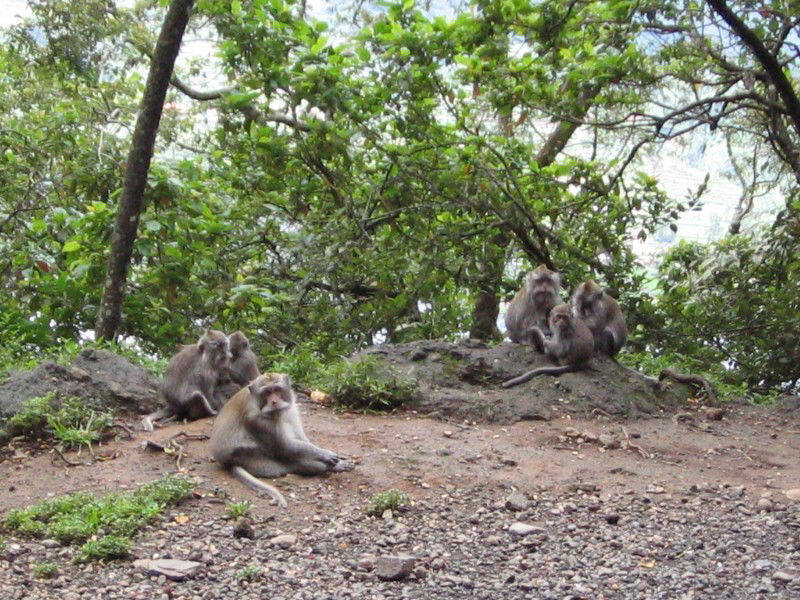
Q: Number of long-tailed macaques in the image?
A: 6